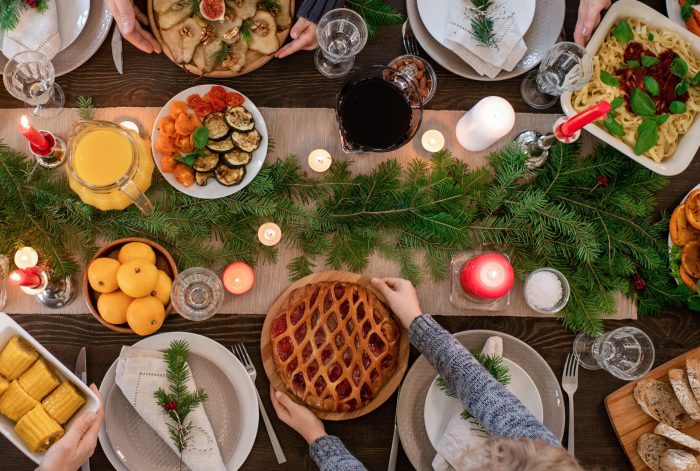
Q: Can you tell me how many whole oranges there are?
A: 6